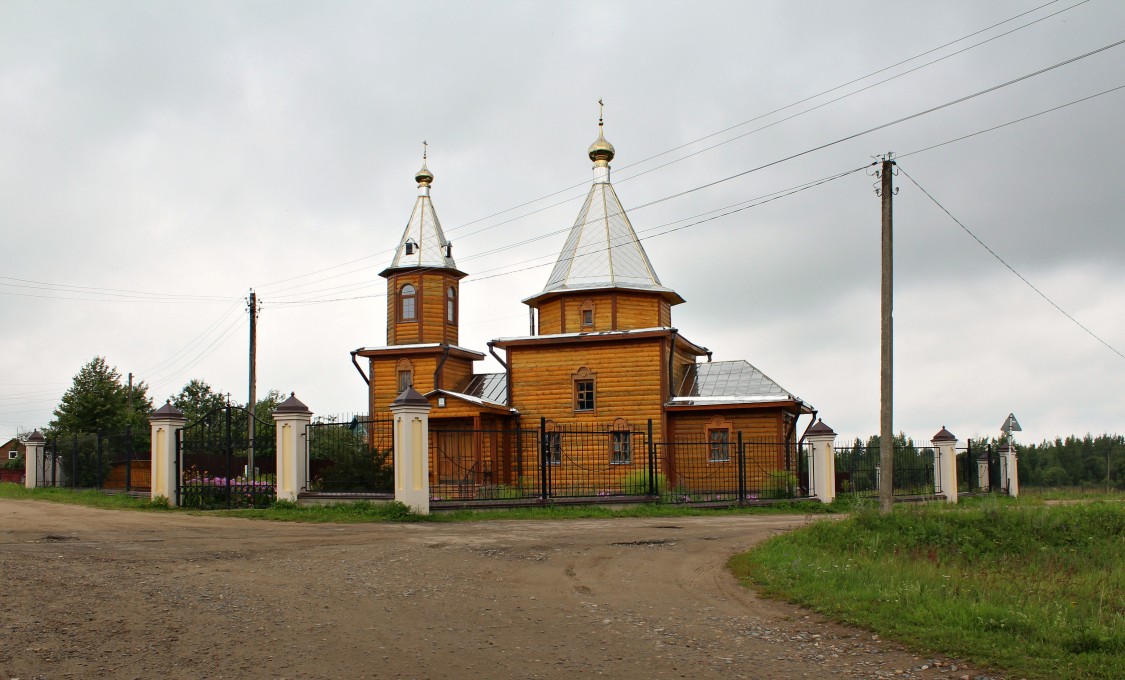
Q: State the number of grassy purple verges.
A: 0